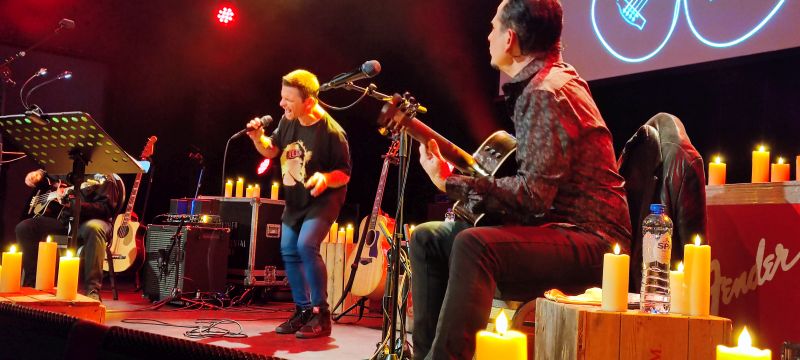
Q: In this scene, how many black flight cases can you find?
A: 1